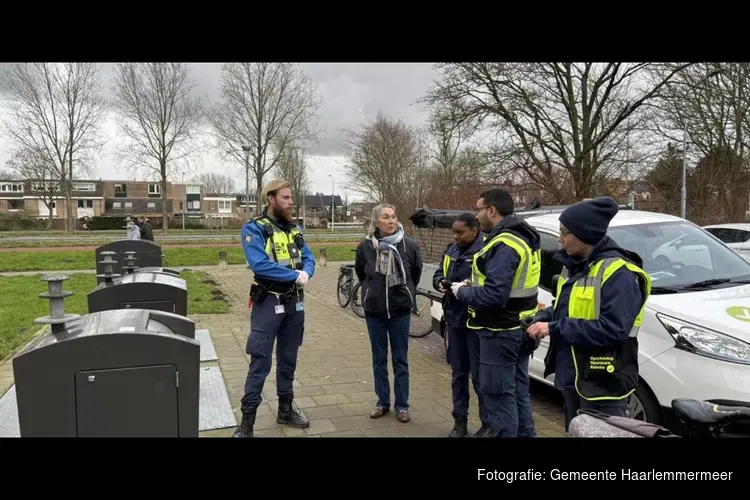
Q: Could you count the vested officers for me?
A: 4